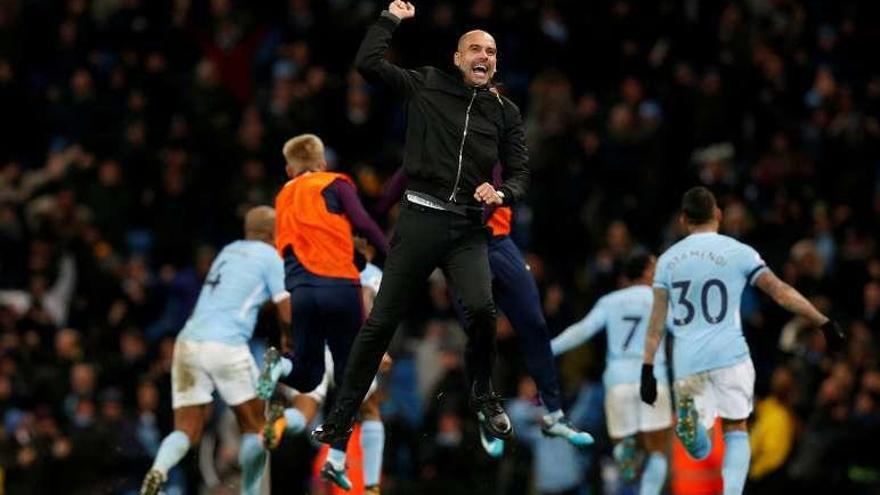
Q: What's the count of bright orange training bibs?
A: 2